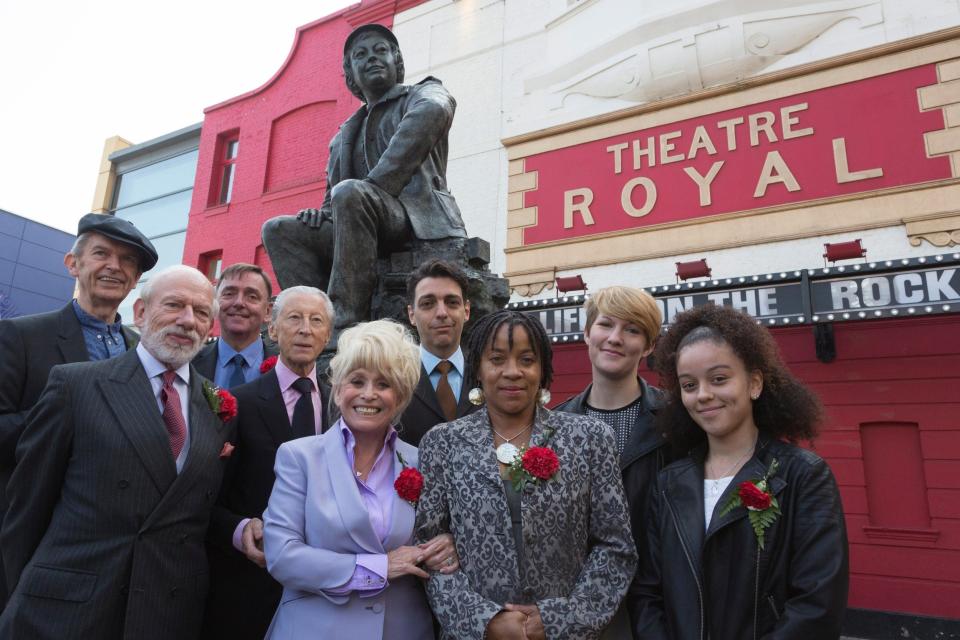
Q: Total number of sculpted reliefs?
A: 1